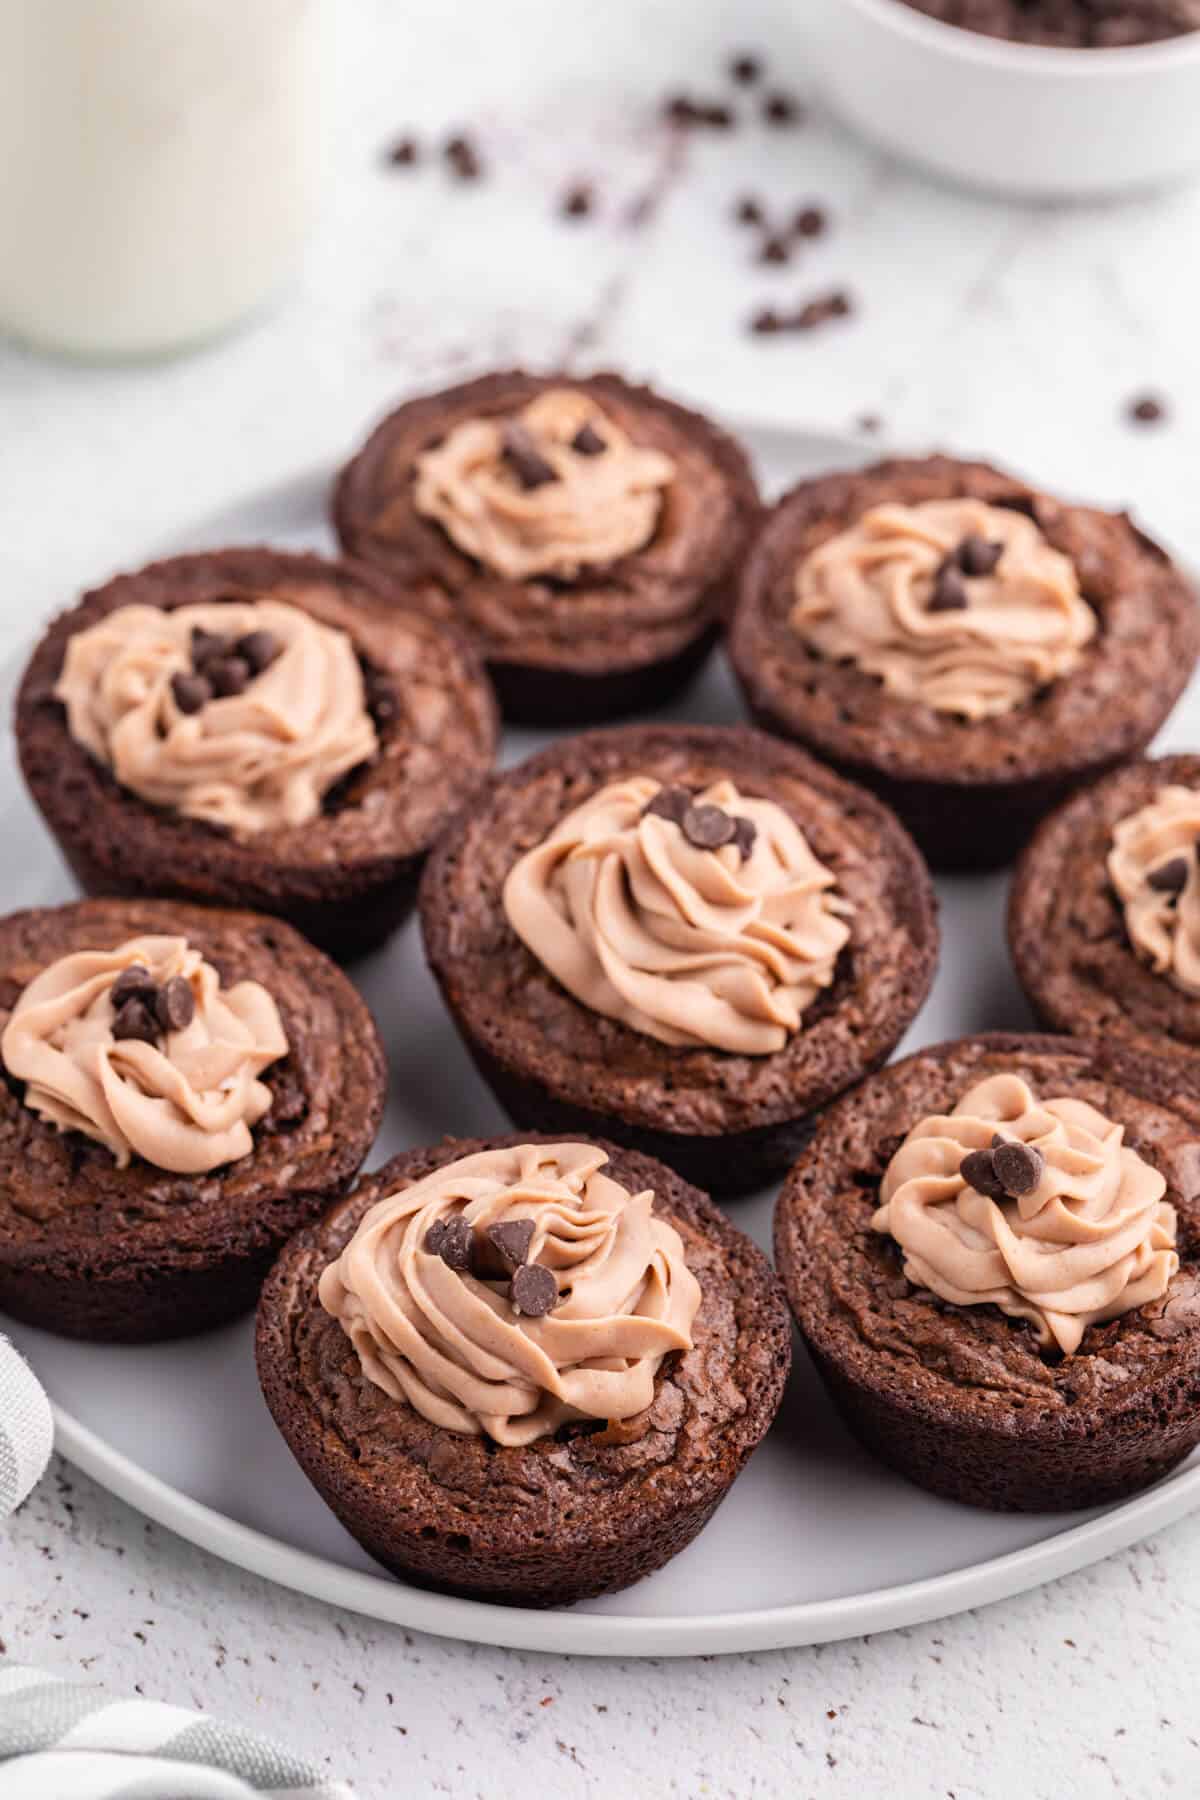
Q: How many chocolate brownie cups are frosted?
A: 8